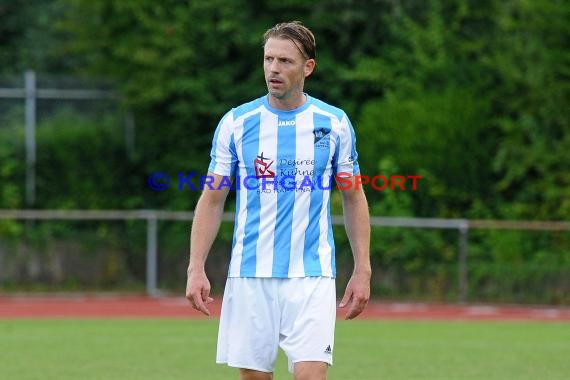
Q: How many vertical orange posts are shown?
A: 0